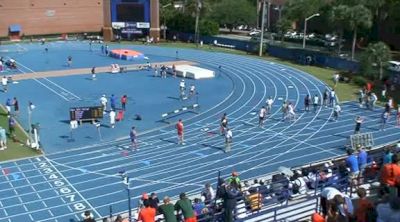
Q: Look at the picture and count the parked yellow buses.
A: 0